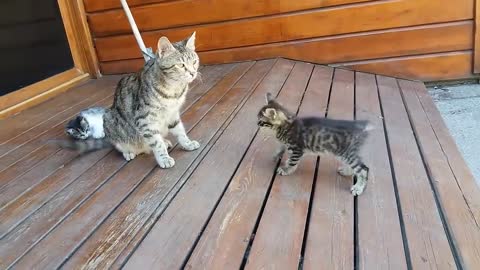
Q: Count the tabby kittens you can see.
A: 1